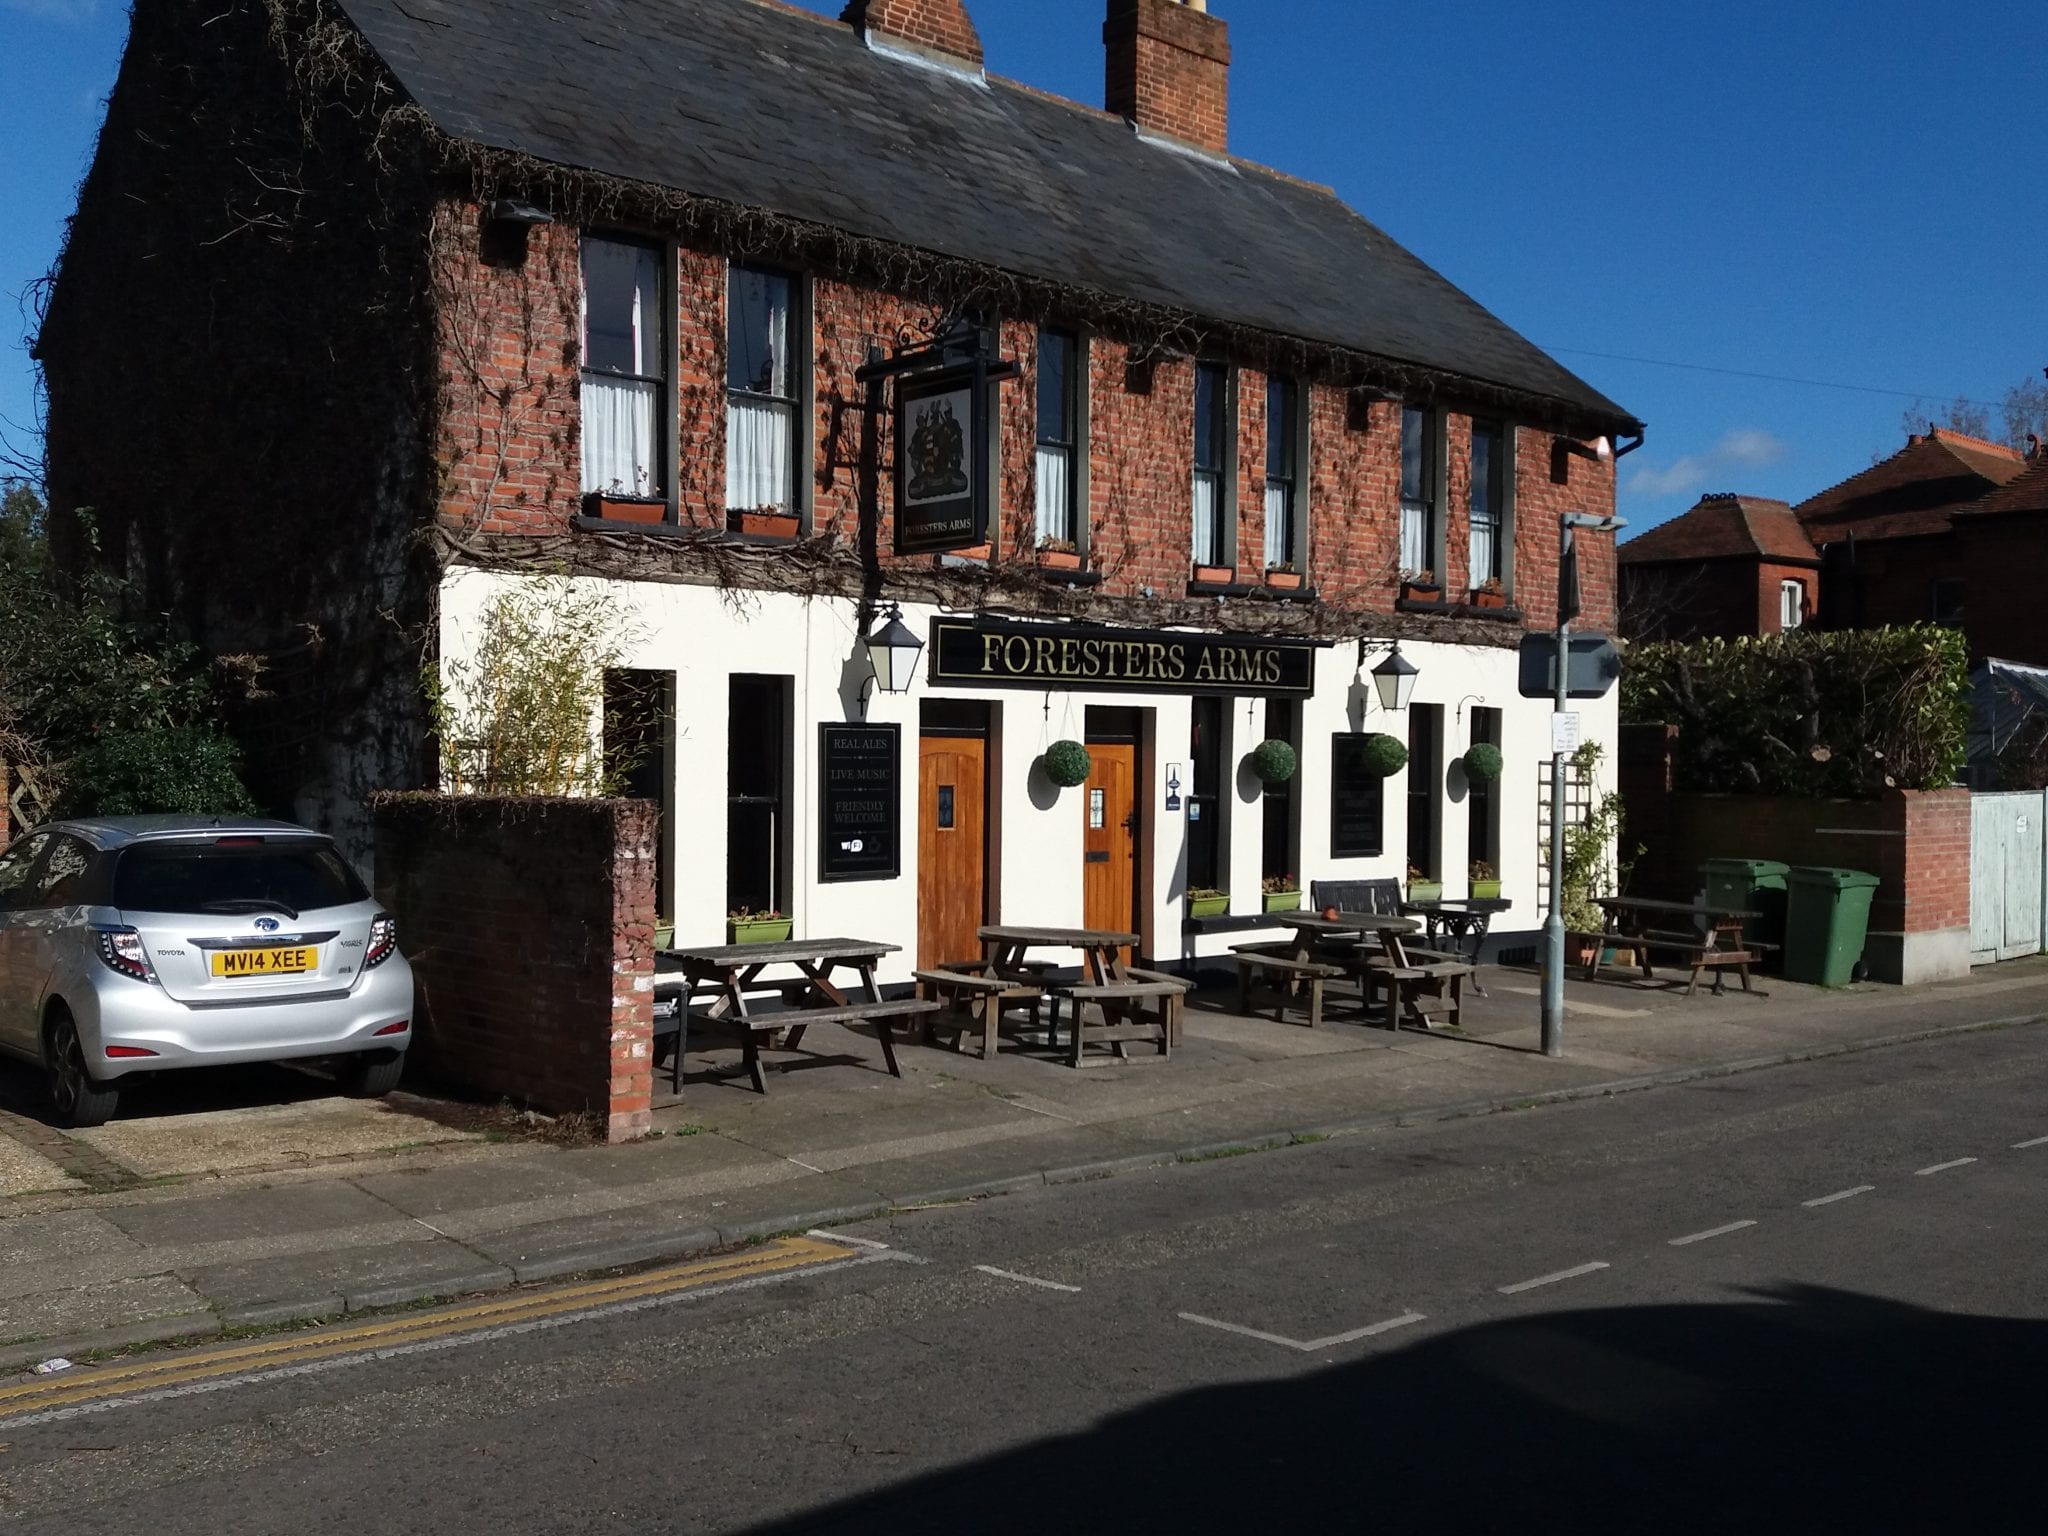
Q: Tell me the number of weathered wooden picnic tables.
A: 4